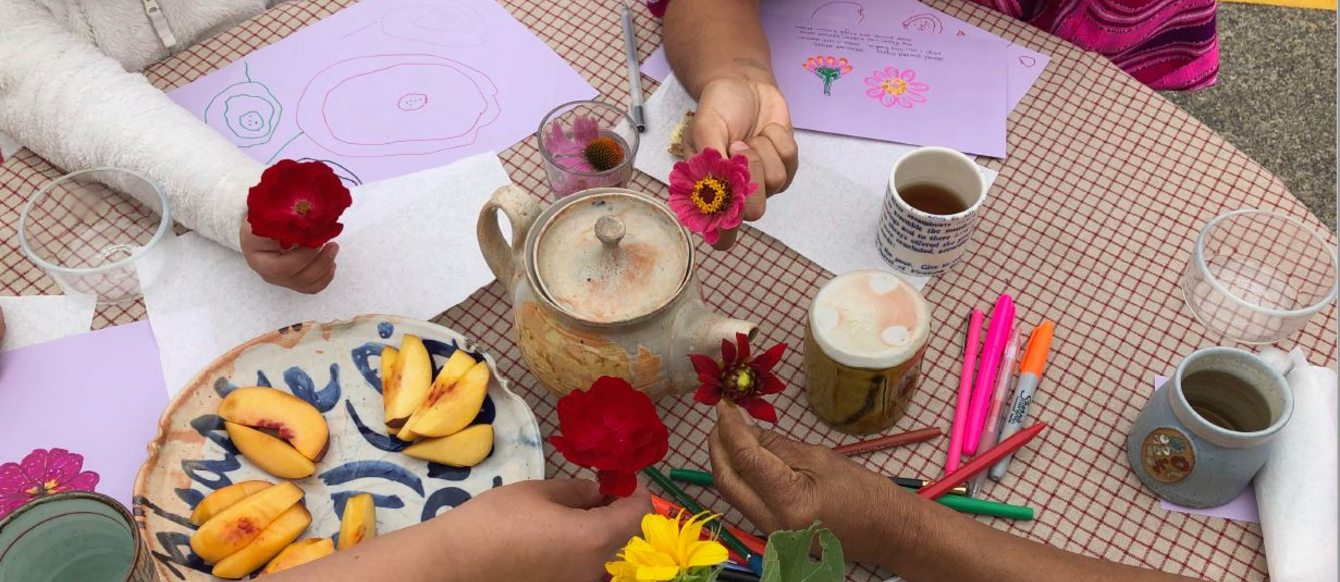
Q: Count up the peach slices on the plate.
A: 12